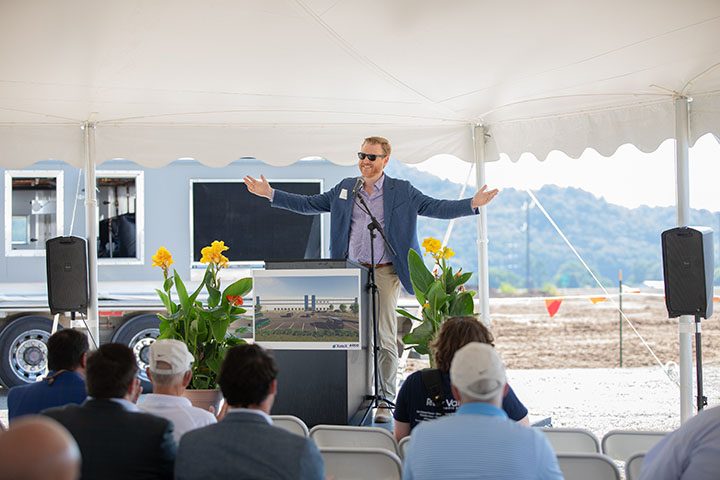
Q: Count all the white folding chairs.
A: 8